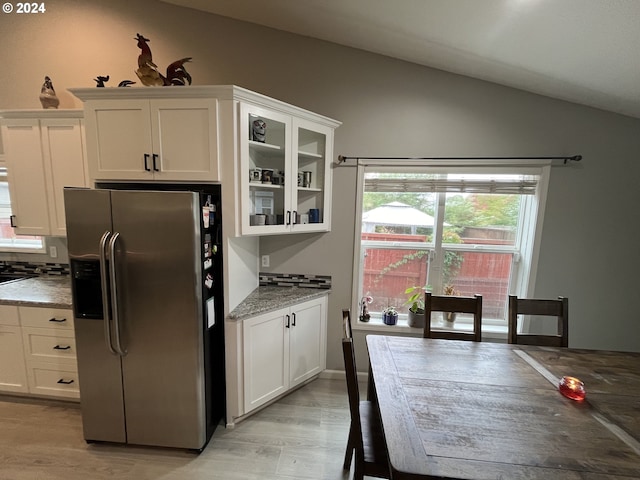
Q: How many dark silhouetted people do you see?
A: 0